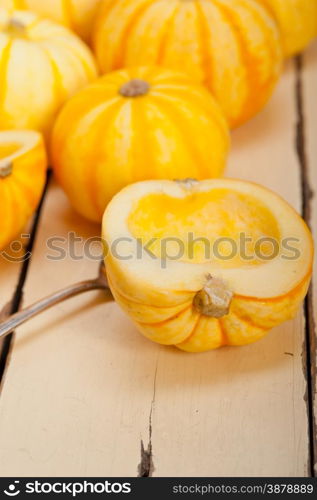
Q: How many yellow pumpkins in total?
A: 7